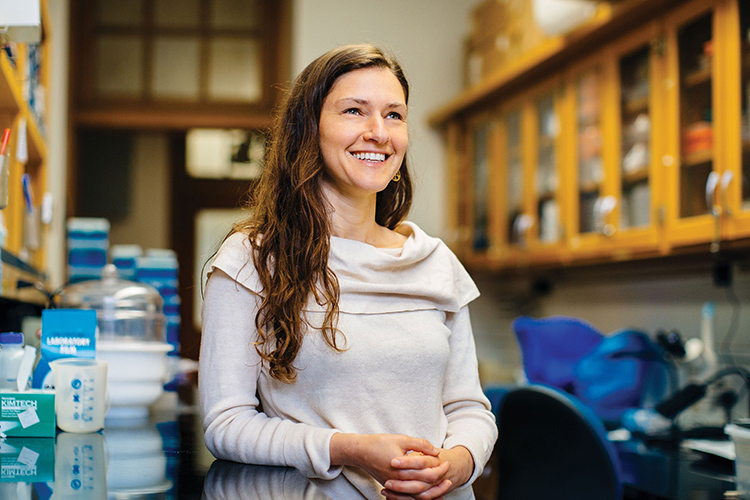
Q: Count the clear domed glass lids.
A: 1